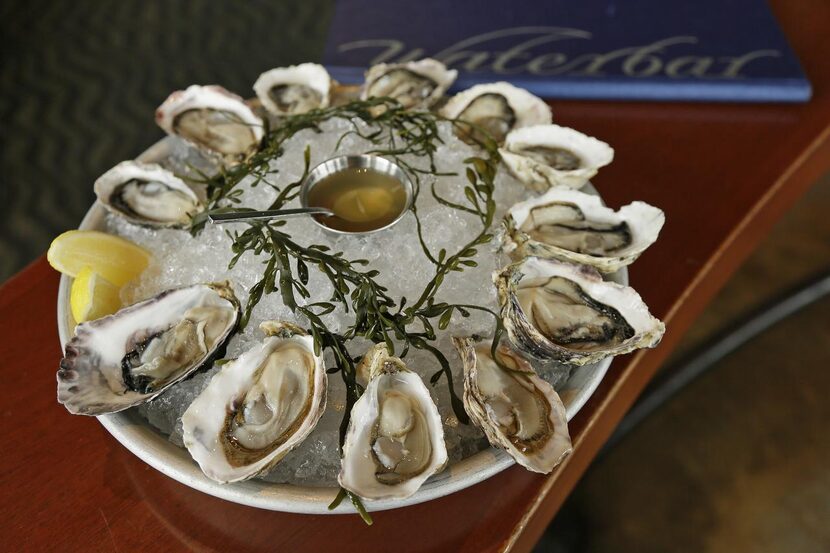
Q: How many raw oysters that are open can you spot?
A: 12